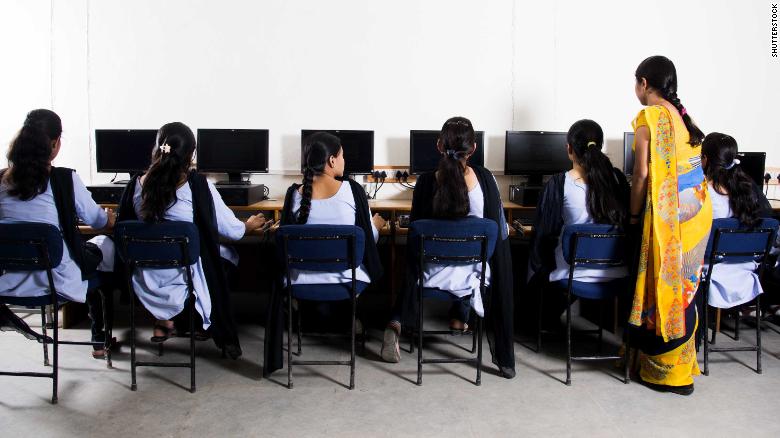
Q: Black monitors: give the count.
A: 7